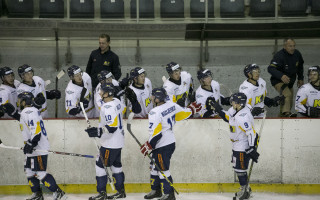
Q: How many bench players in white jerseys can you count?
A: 9